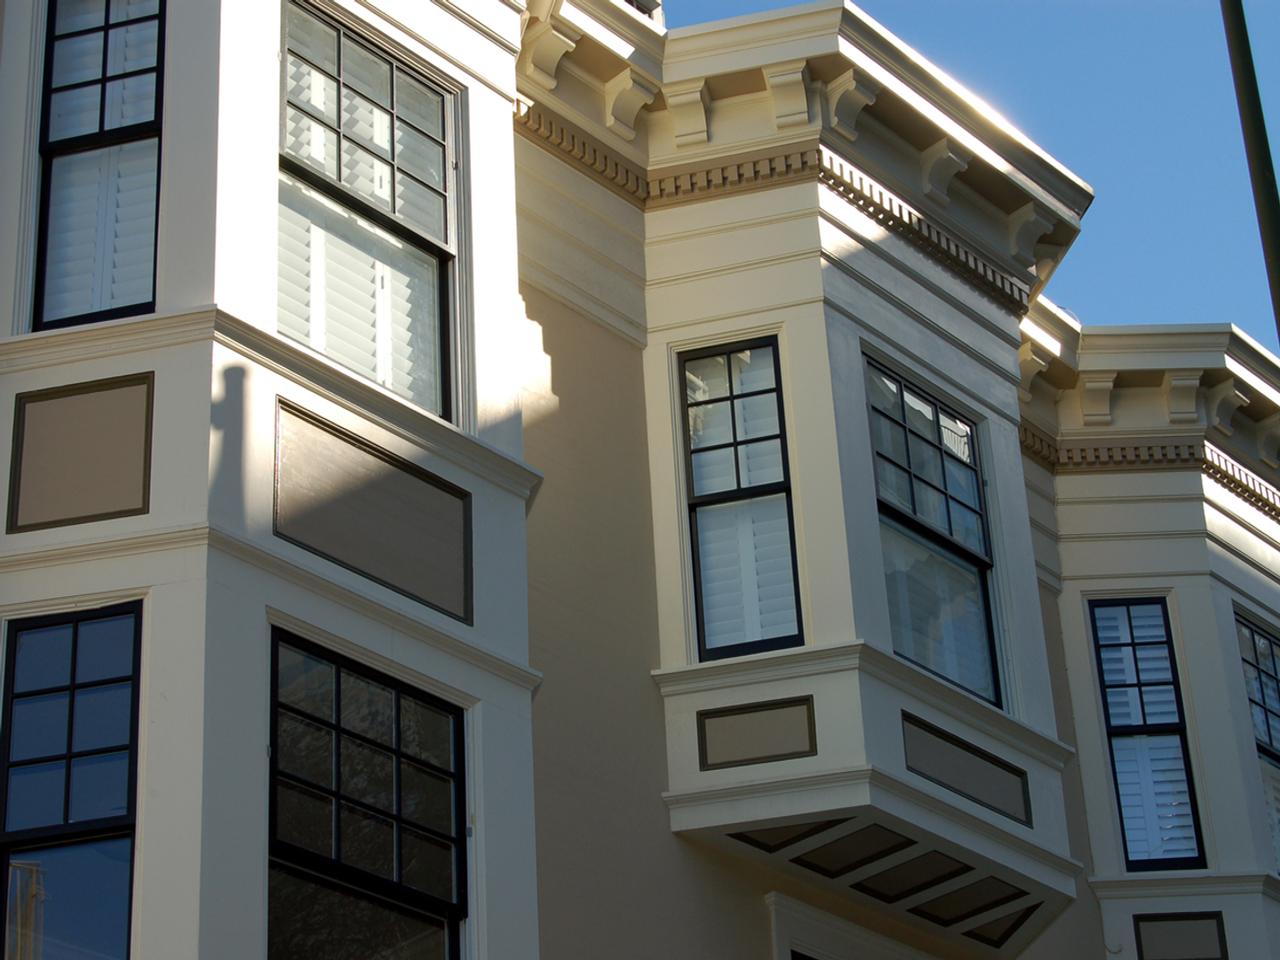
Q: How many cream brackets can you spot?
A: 12